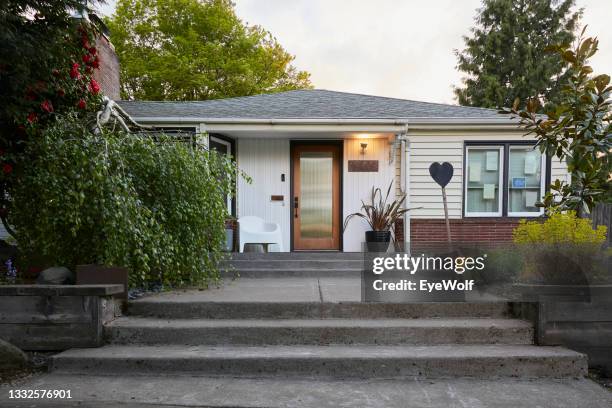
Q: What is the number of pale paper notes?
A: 5